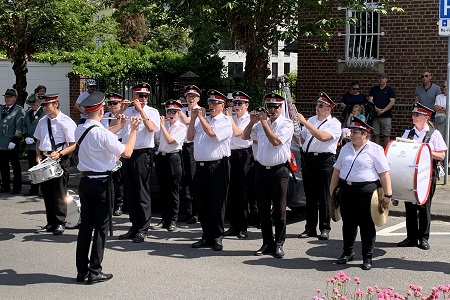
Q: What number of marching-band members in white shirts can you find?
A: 12